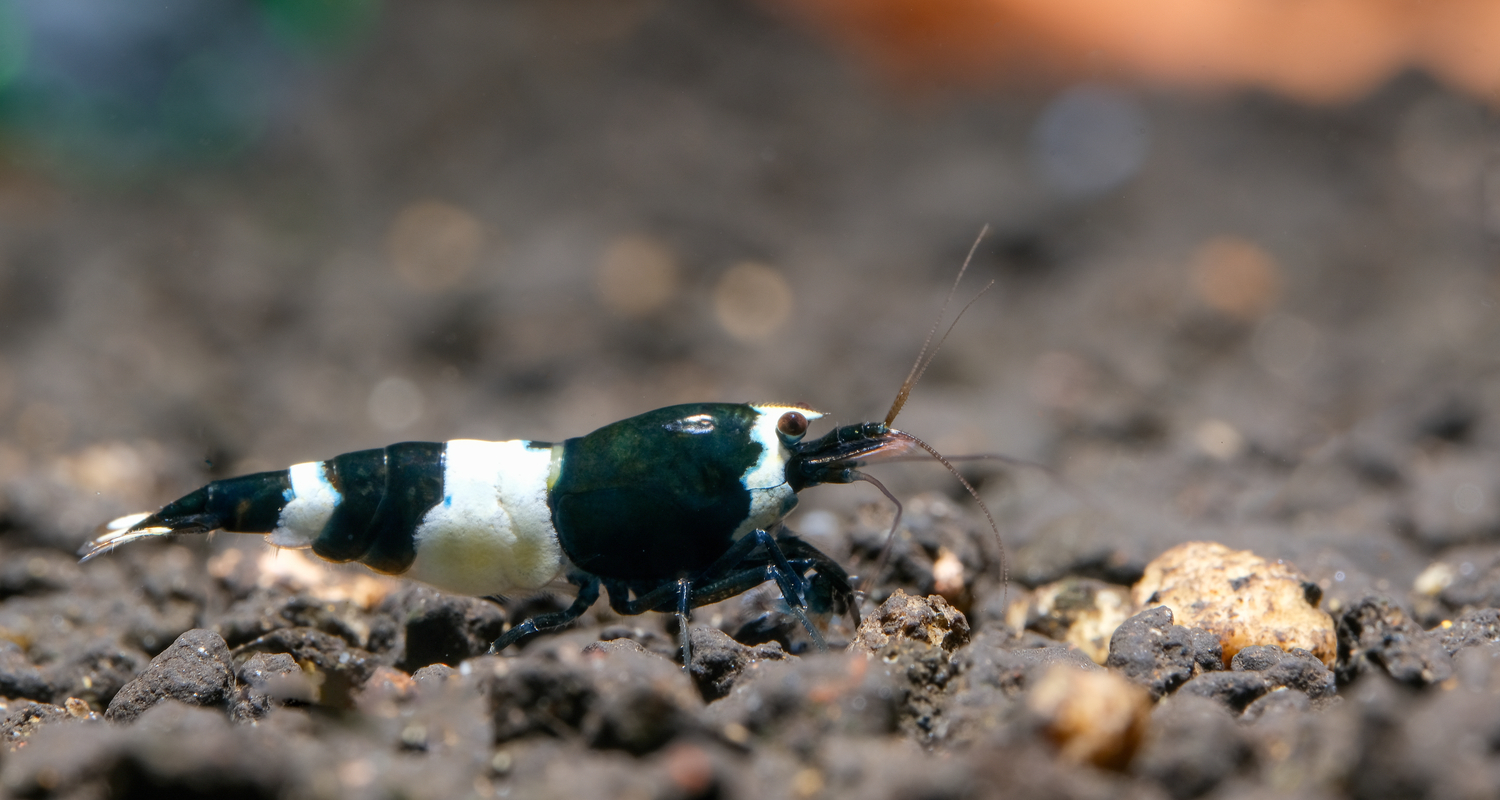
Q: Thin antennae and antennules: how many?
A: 5